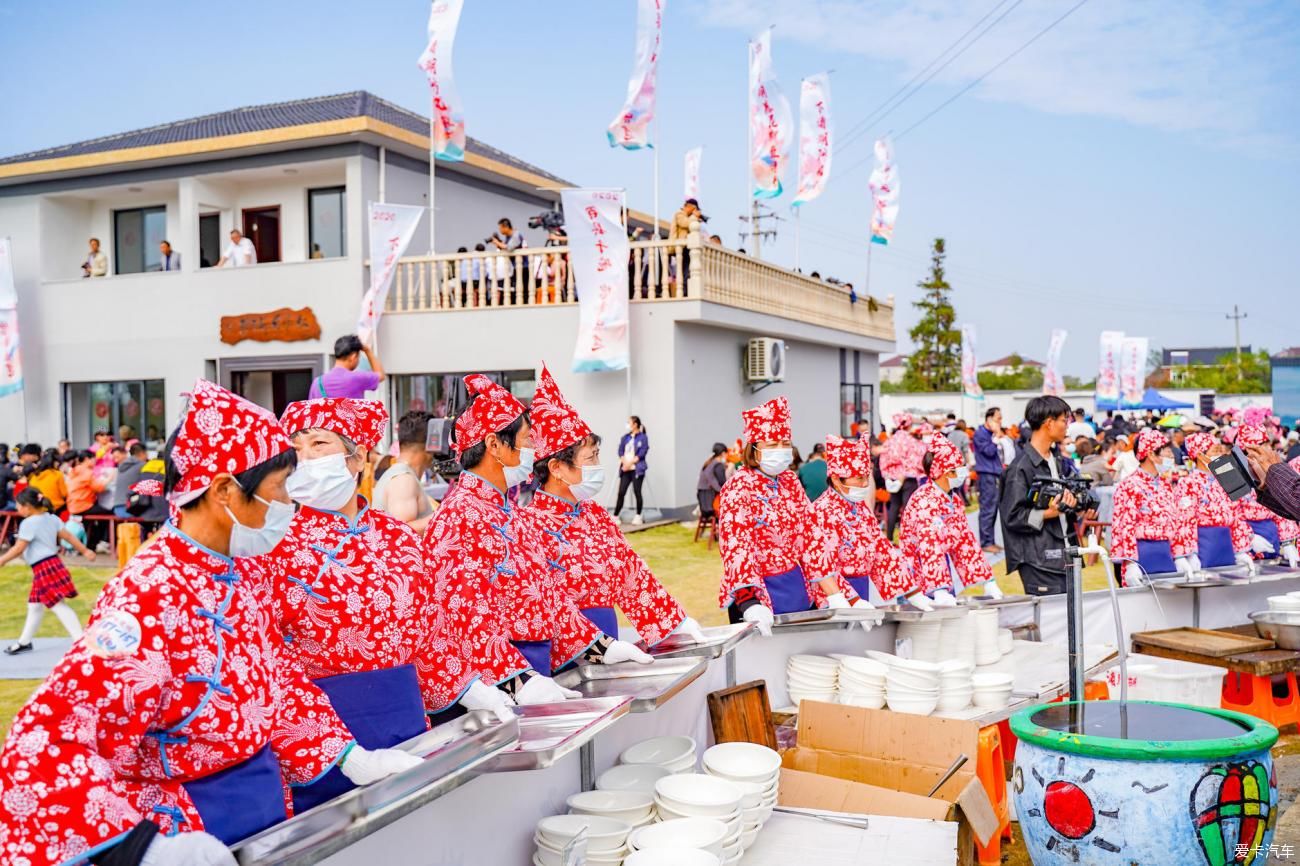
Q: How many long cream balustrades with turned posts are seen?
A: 1